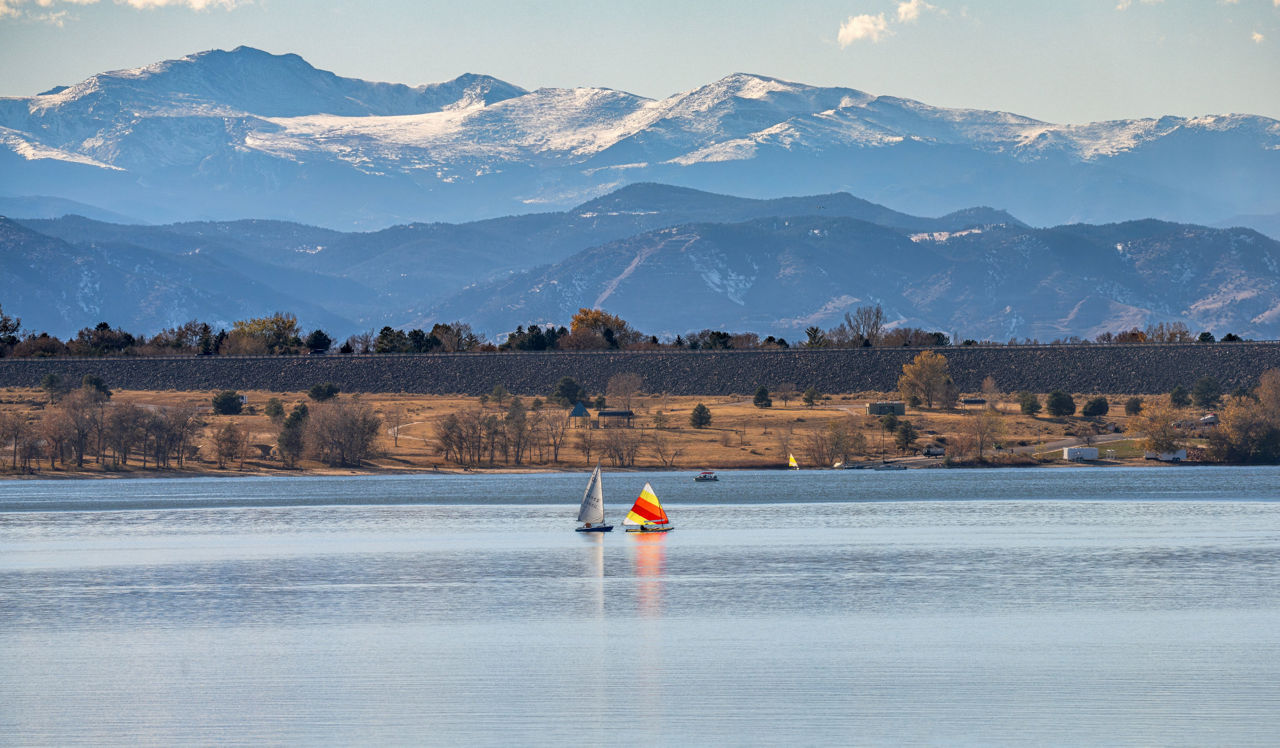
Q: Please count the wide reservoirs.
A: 1